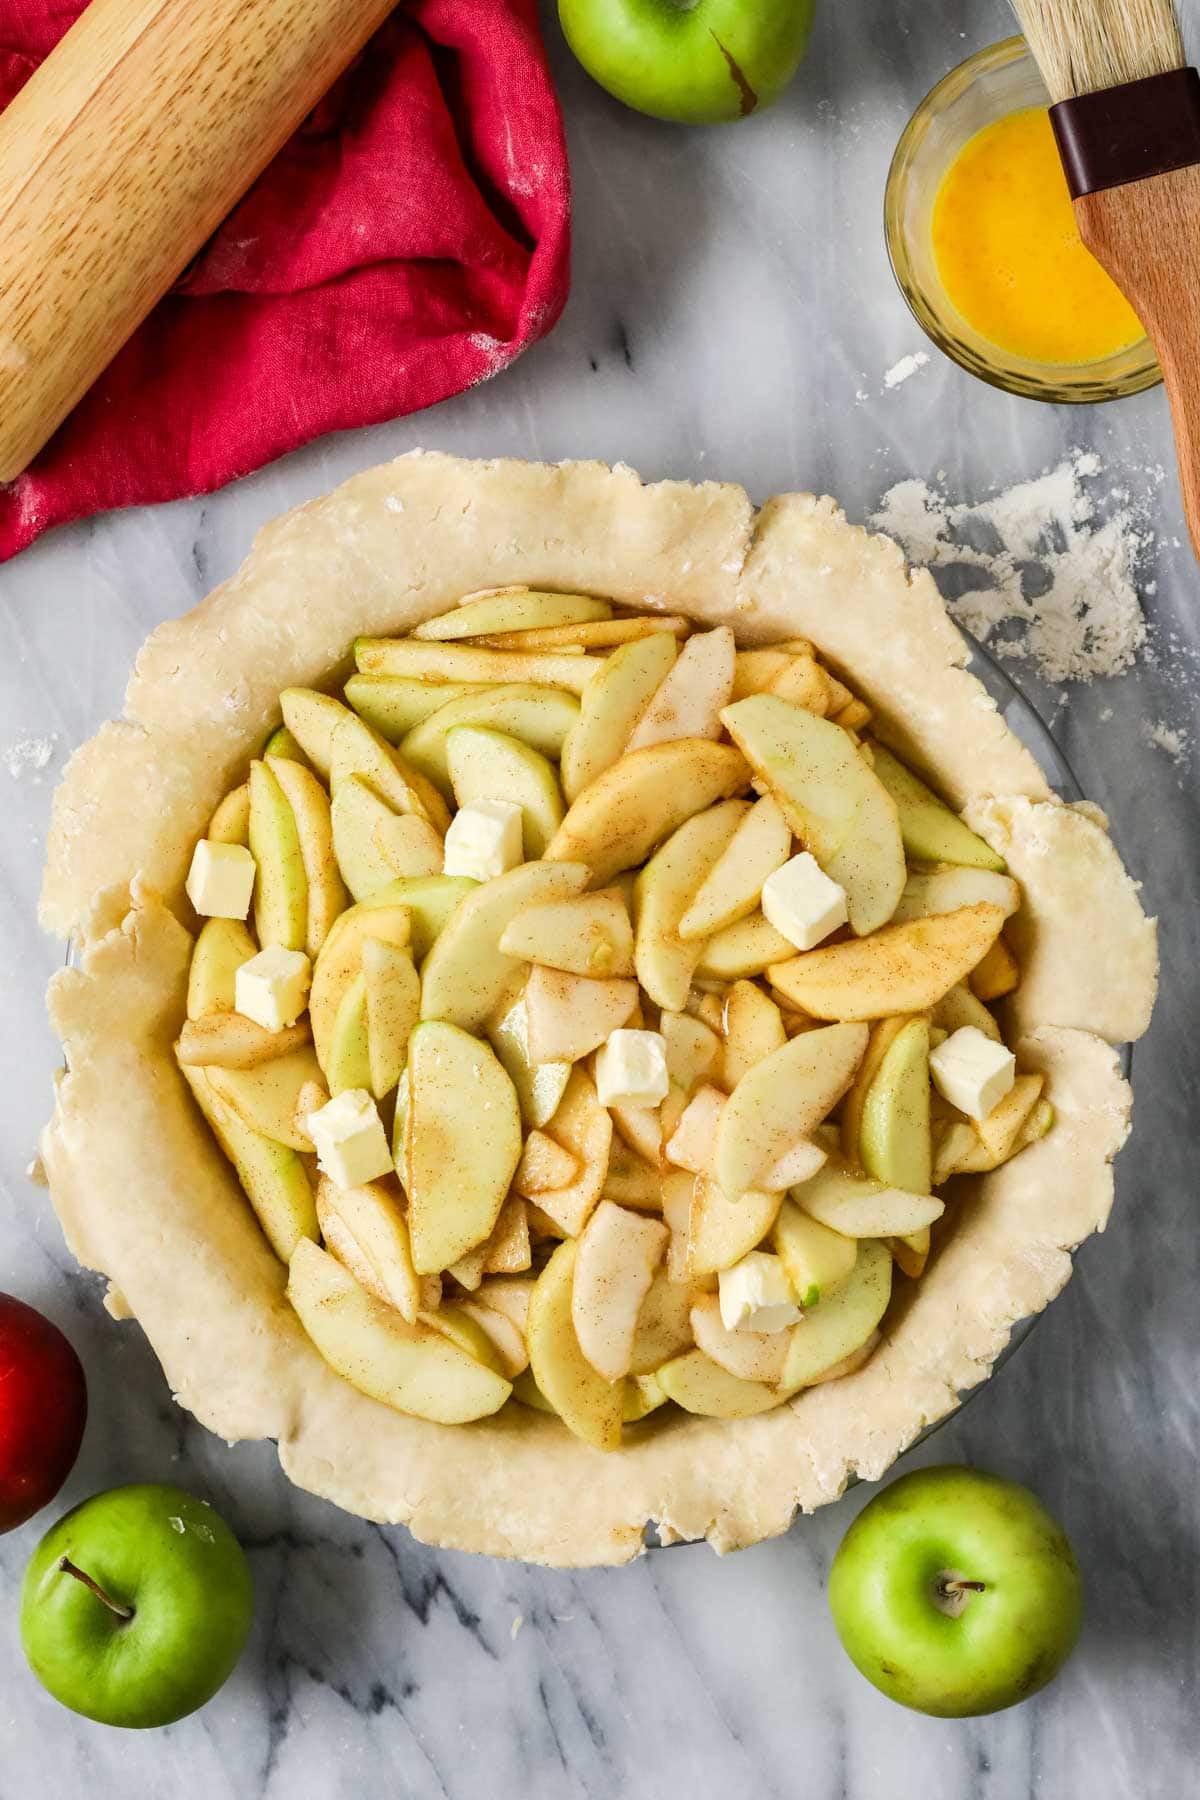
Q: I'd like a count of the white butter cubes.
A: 8